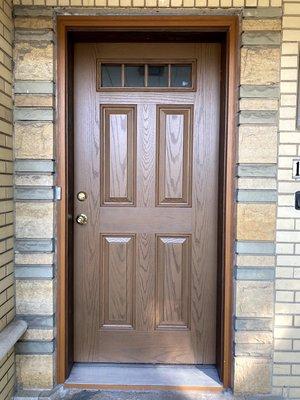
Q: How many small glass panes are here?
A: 4